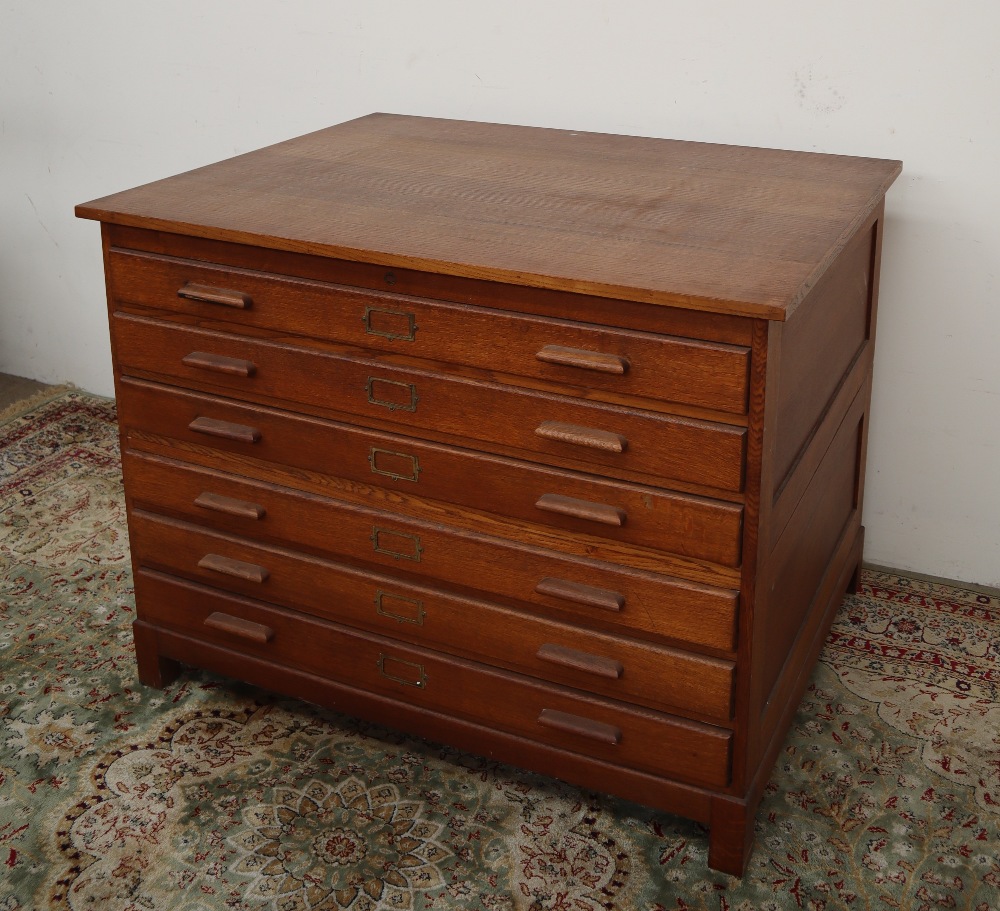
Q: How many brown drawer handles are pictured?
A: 12